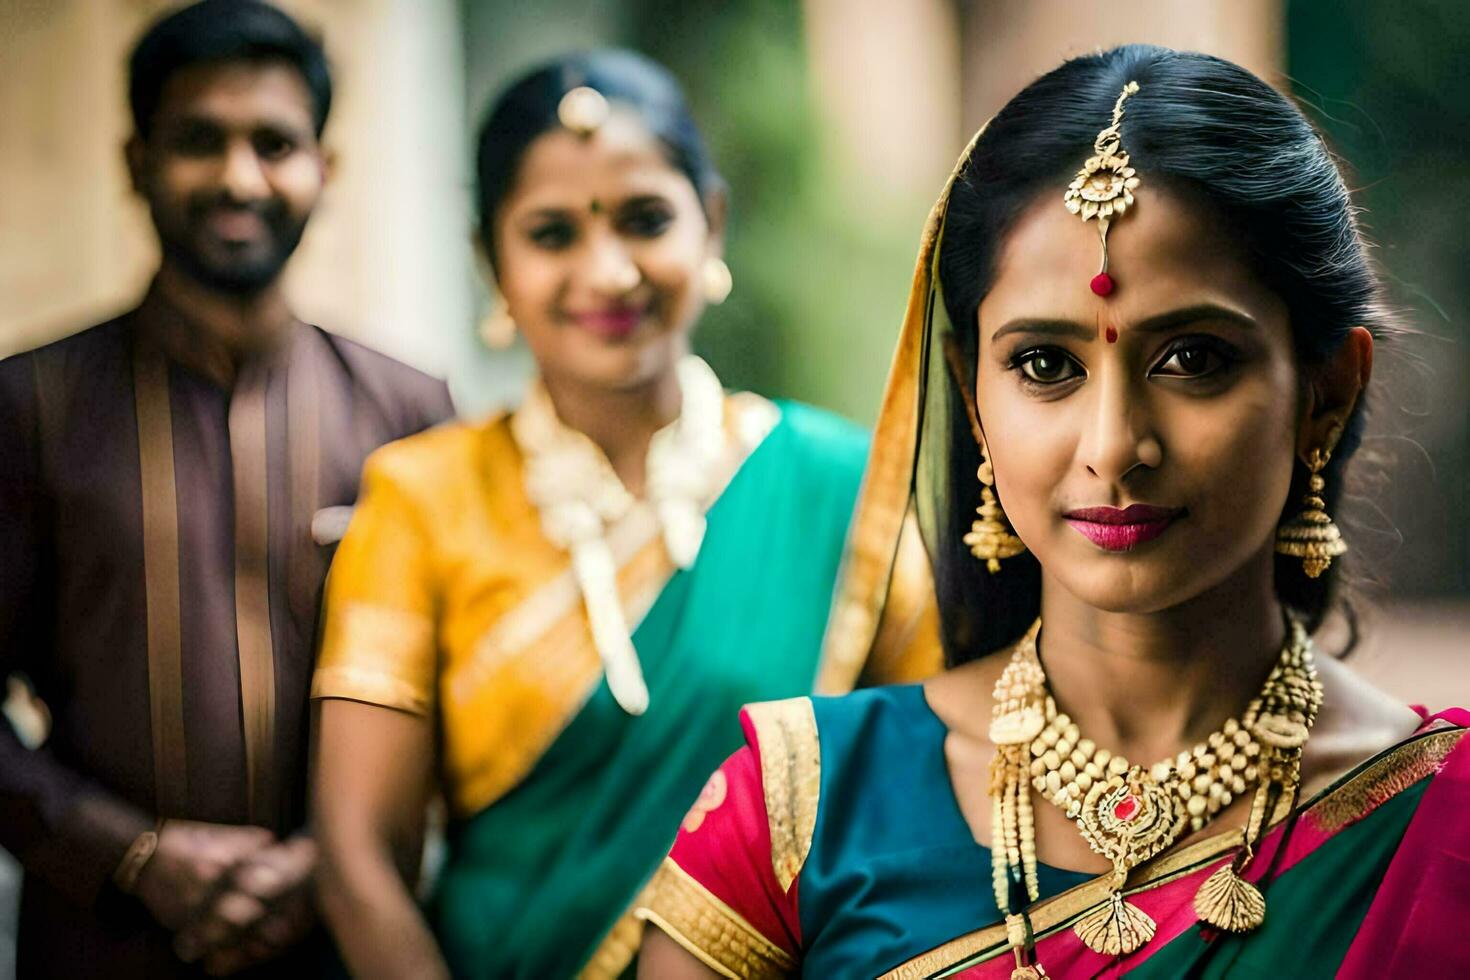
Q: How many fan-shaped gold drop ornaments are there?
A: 2